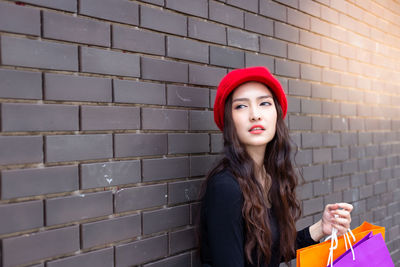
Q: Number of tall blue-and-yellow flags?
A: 0